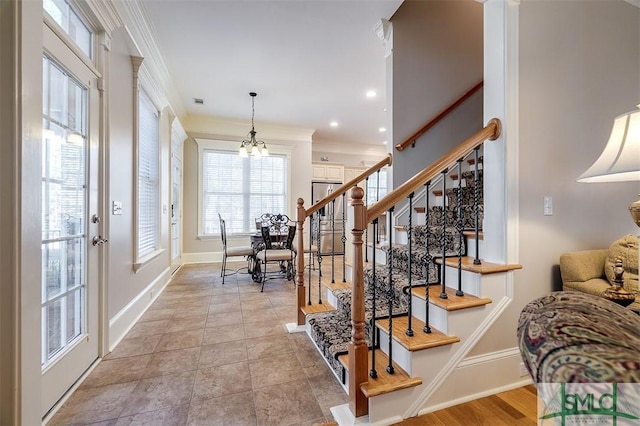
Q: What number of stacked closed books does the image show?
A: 0